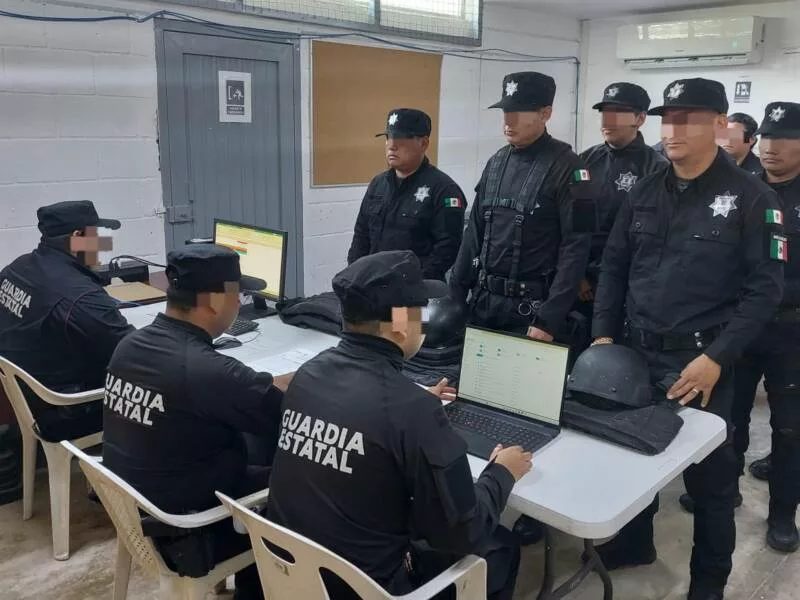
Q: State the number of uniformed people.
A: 9